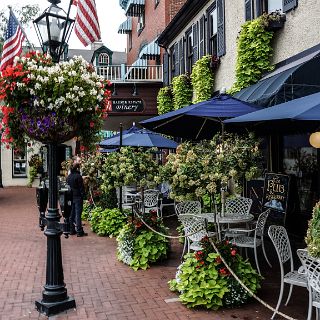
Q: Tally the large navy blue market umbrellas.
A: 3